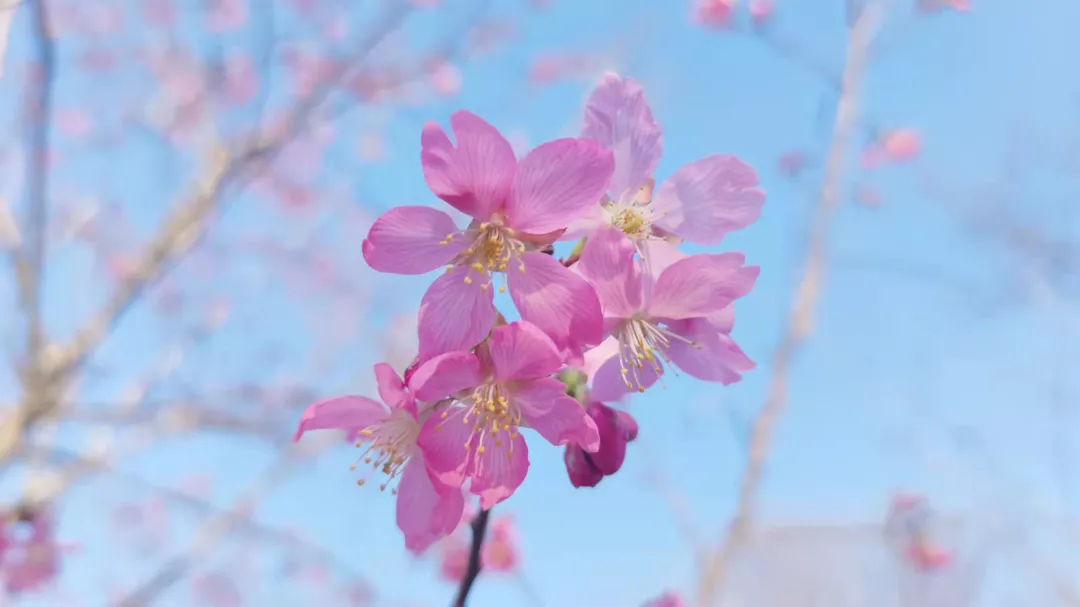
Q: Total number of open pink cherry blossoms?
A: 5